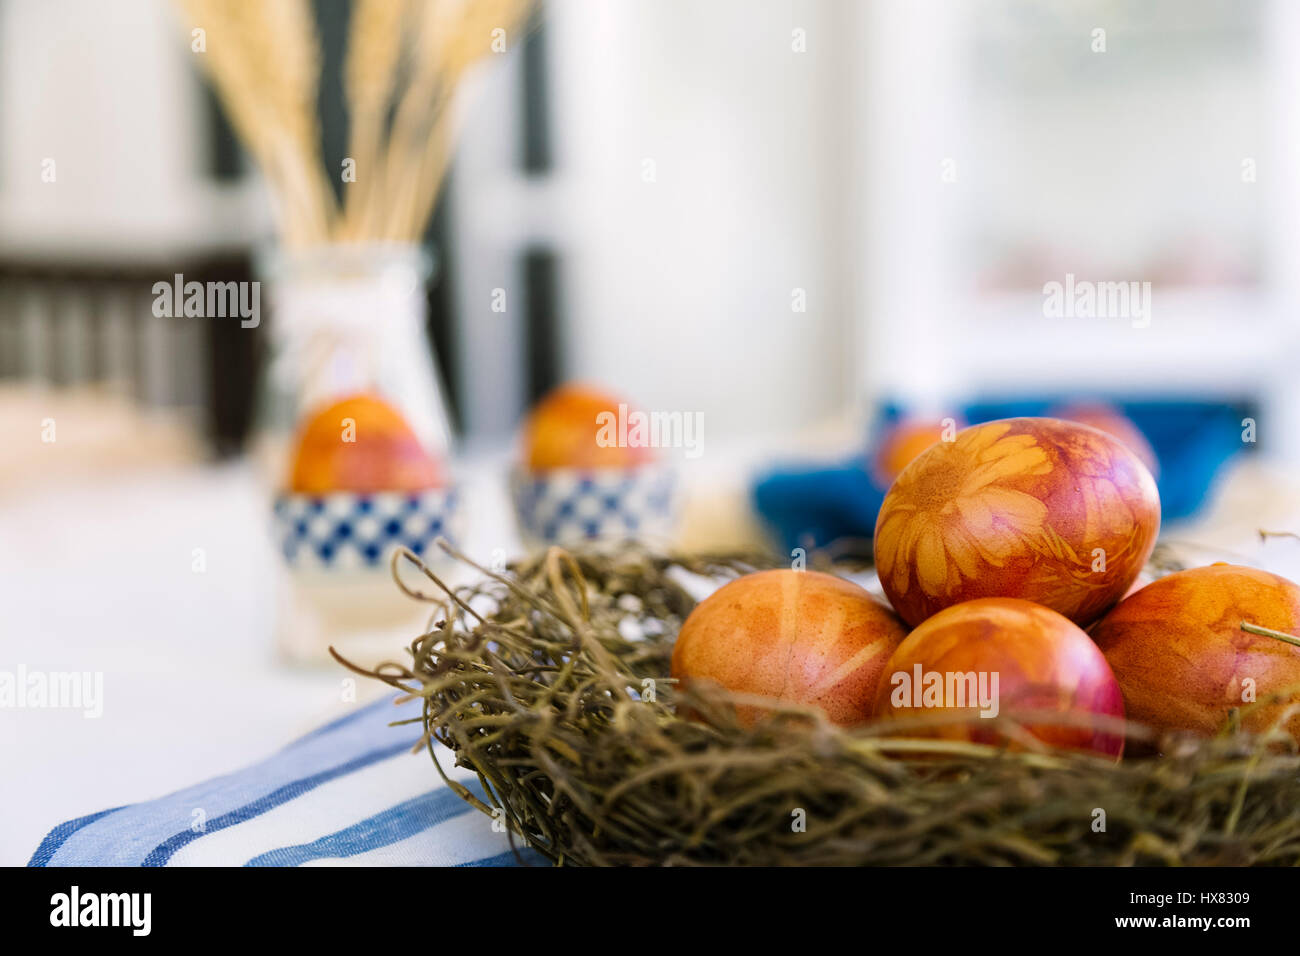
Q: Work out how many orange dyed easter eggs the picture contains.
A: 8